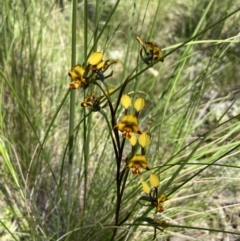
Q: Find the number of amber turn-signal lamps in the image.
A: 0